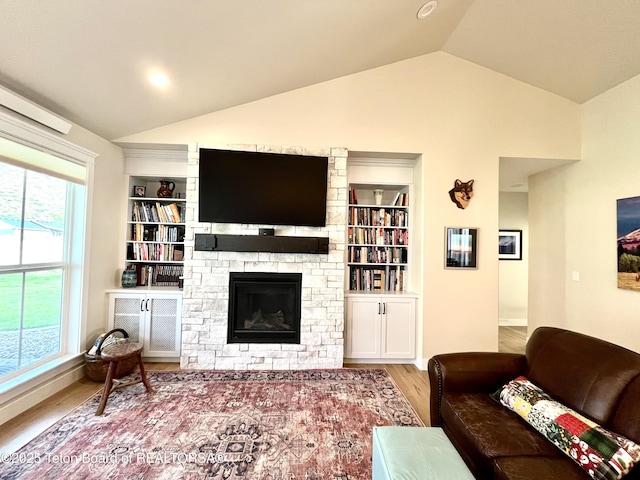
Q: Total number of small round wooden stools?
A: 1